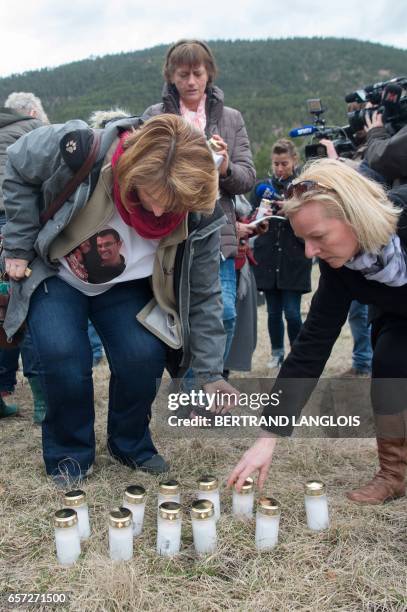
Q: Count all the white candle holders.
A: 11